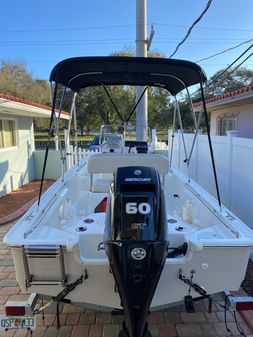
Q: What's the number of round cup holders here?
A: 4